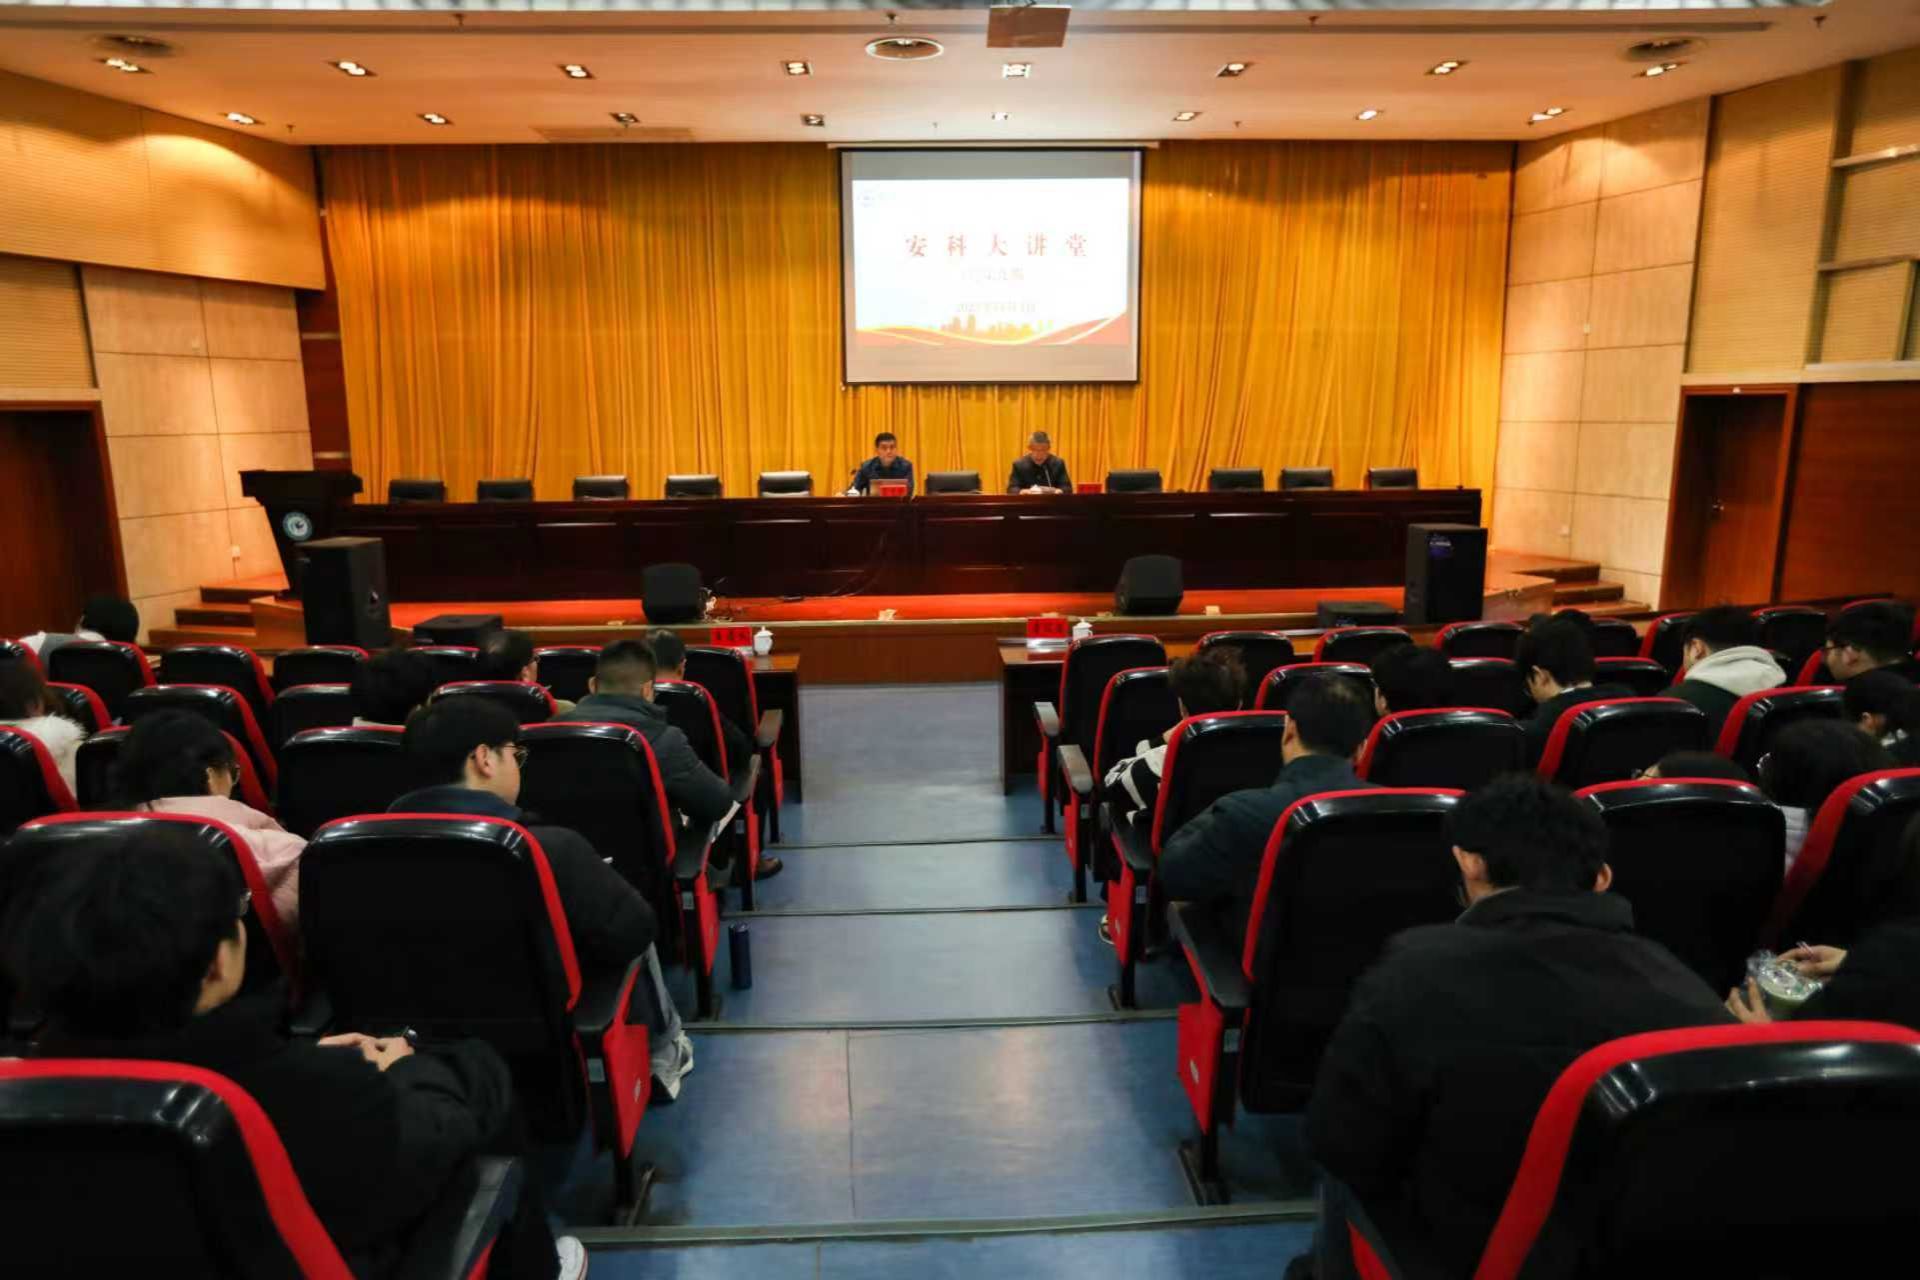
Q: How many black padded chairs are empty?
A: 10